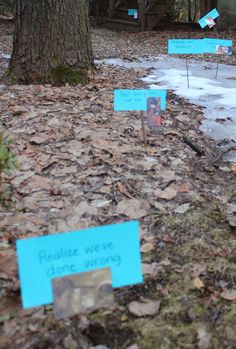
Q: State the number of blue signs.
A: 6